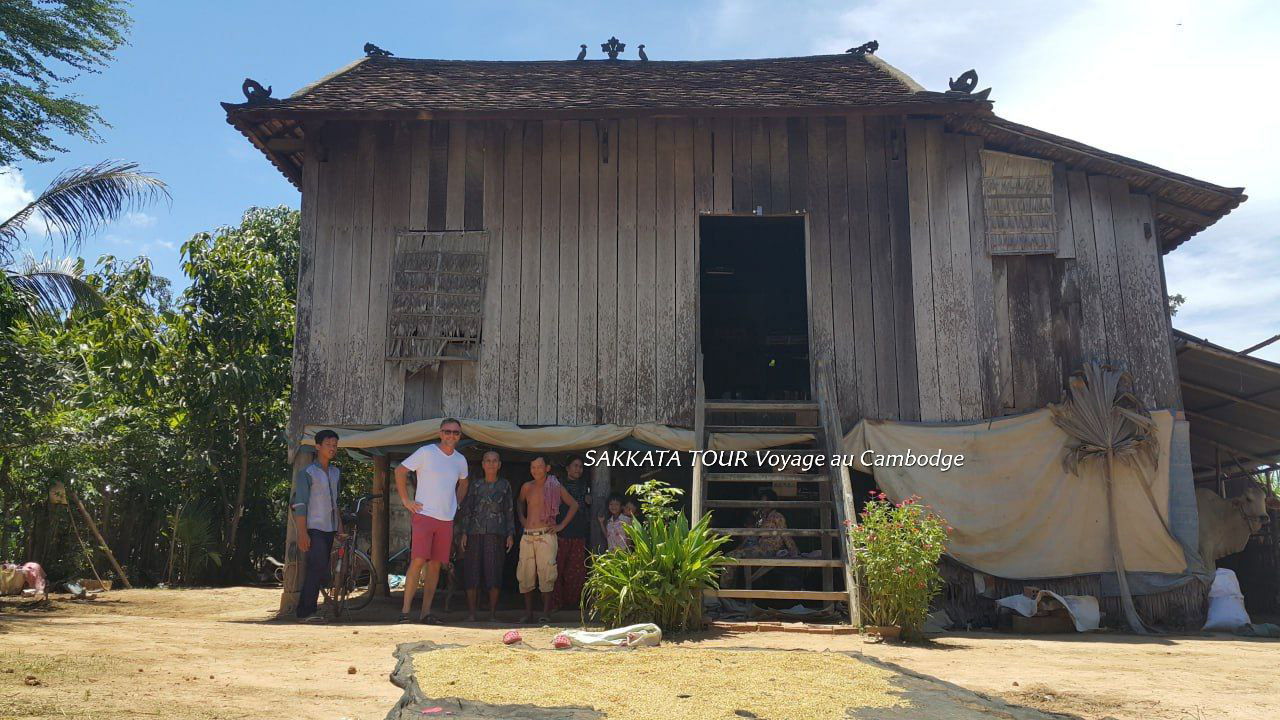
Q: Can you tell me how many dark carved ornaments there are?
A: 7